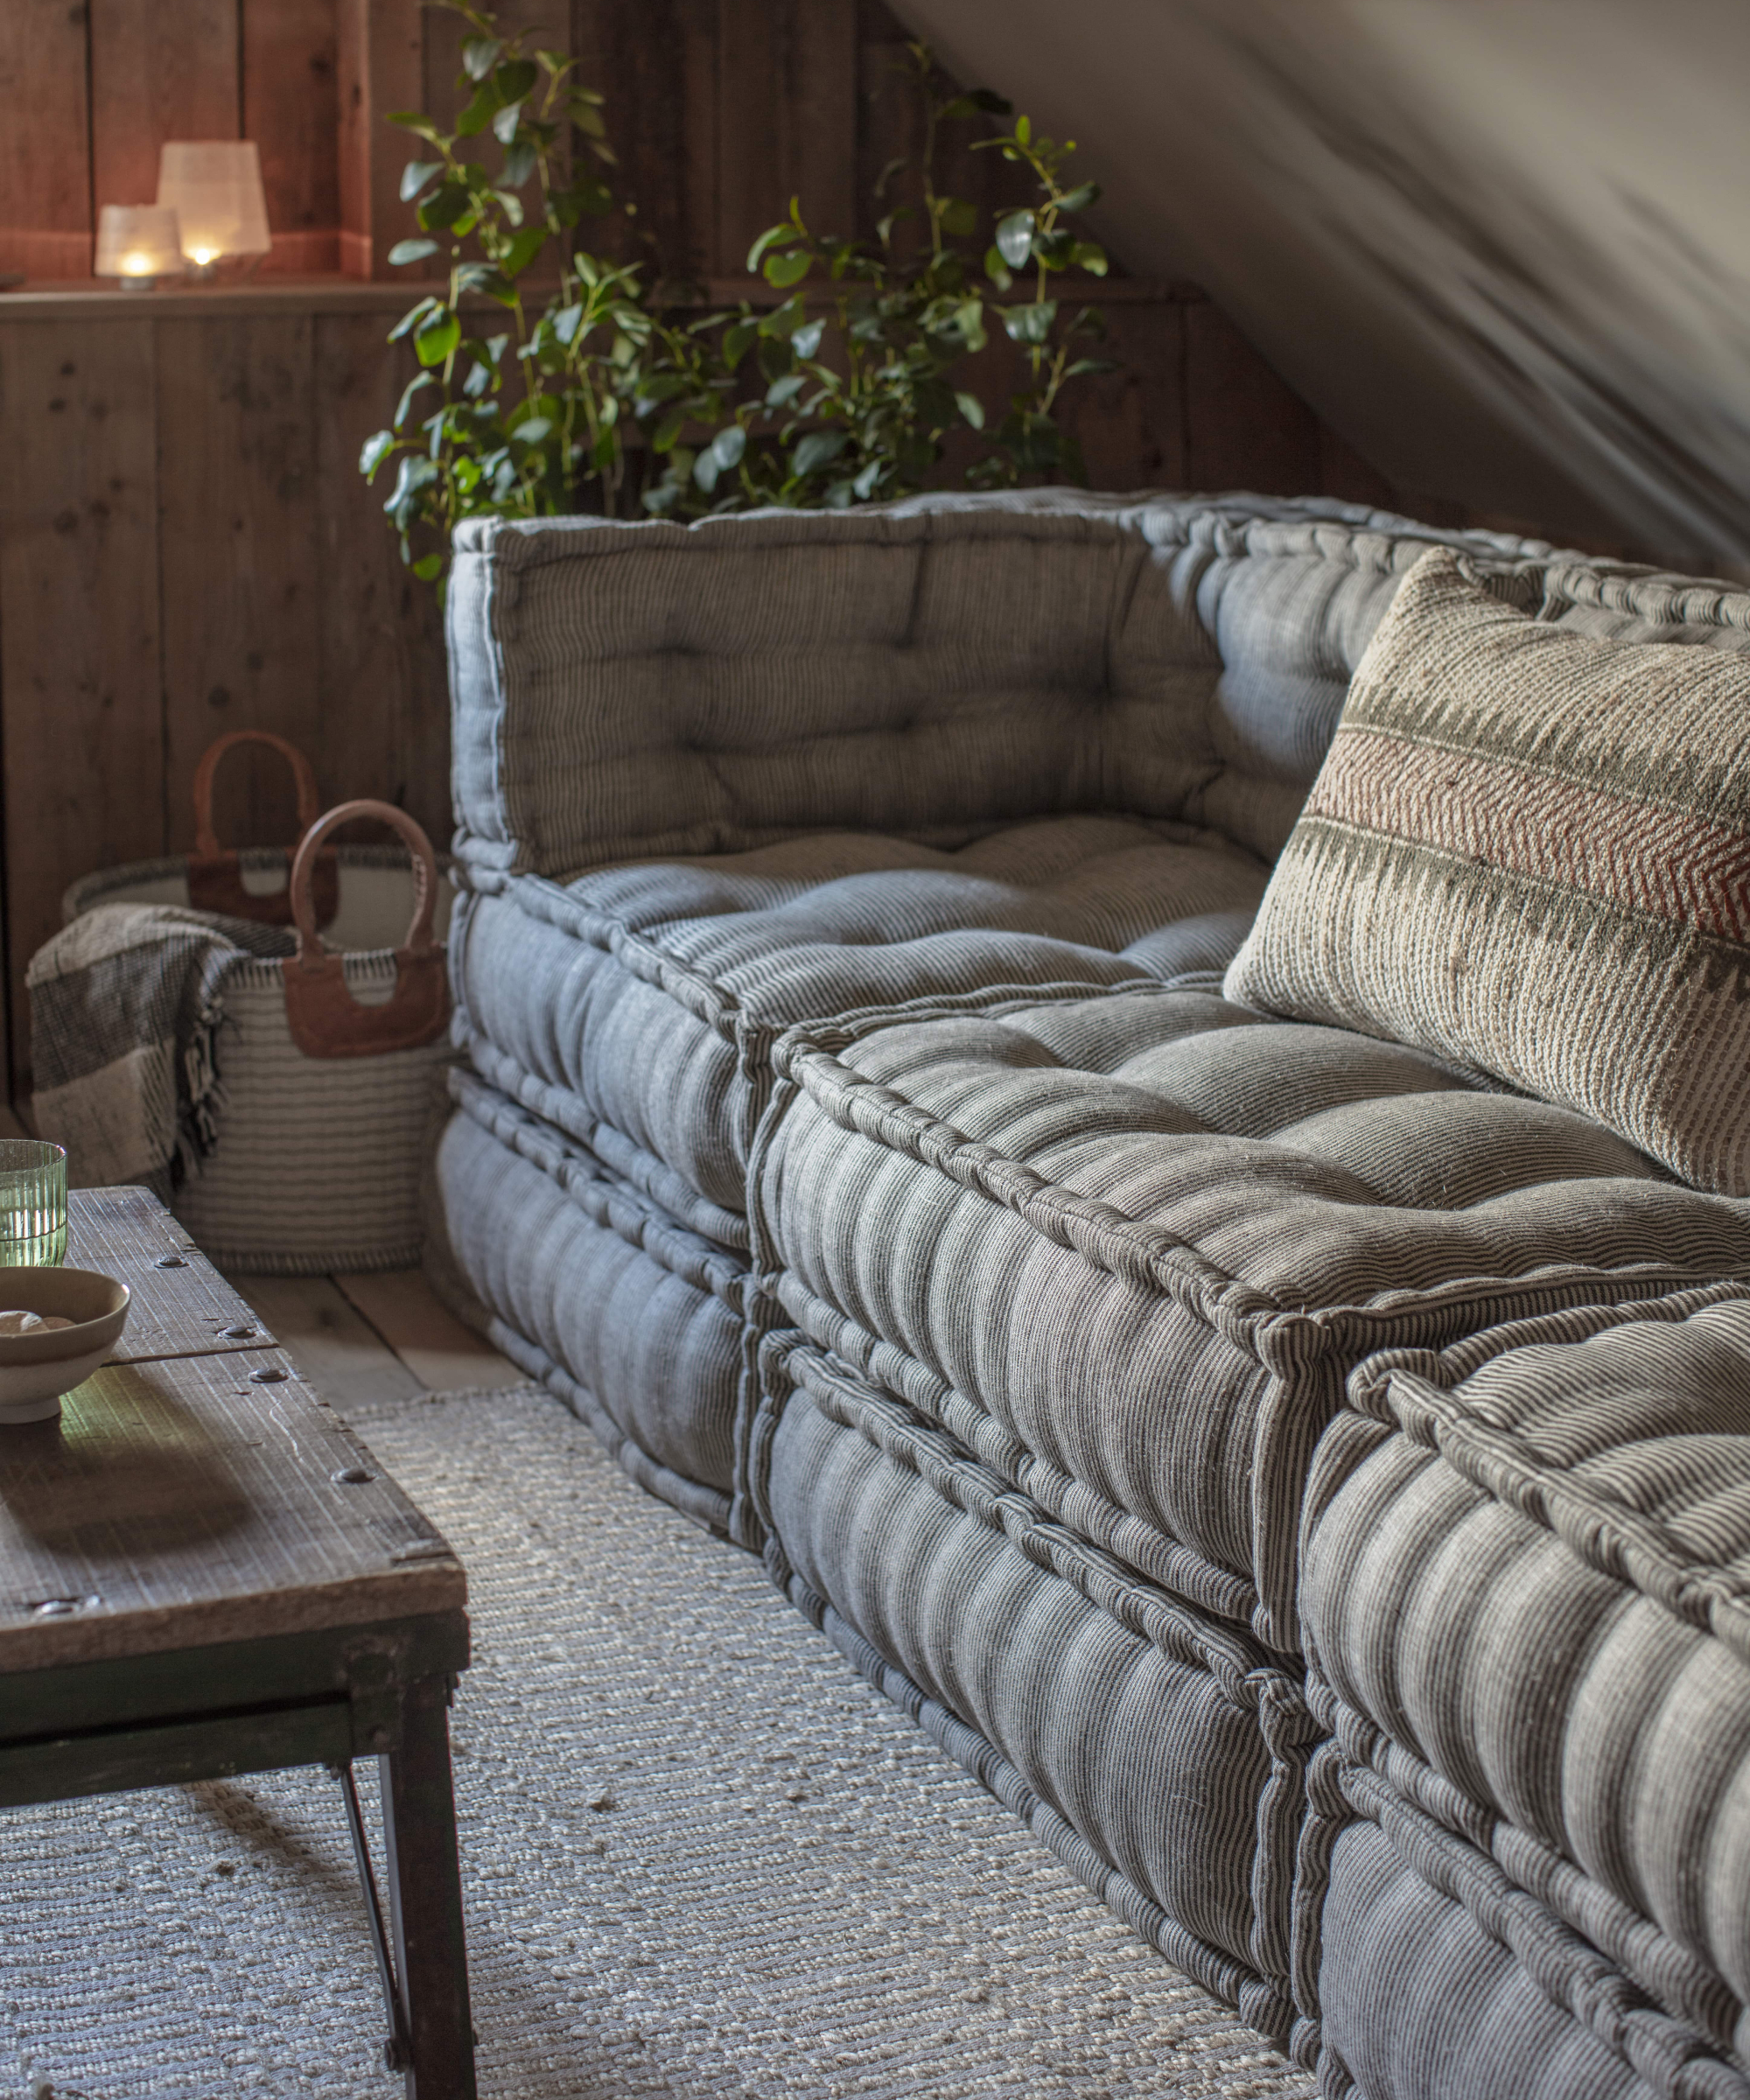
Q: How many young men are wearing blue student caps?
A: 0